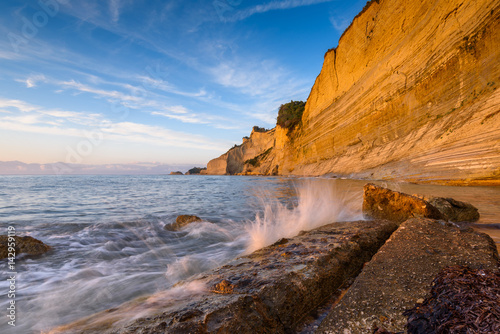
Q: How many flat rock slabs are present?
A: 2